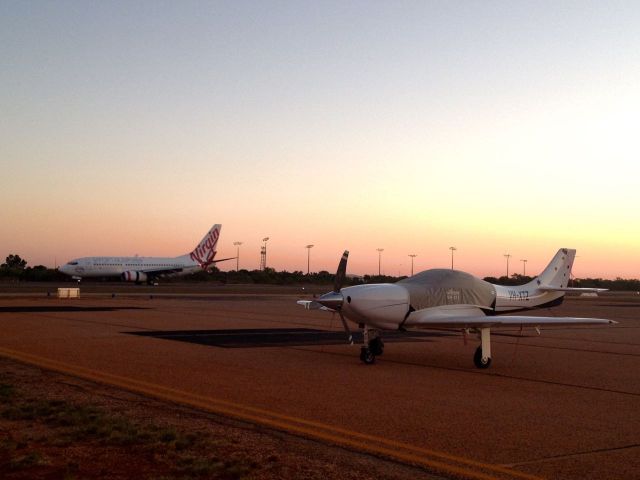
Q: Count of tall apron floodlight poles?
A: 8